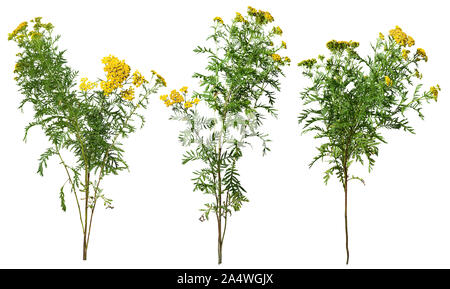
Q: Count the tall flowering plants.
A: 3